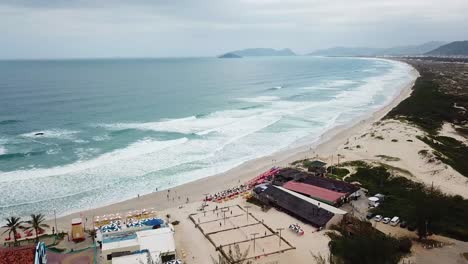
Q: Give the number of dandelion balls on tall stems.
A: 0